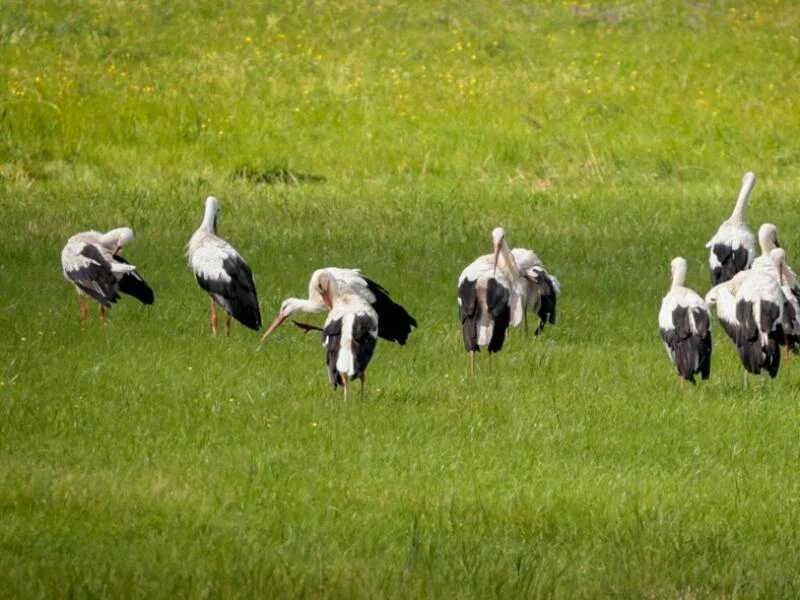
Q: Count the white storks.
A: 11